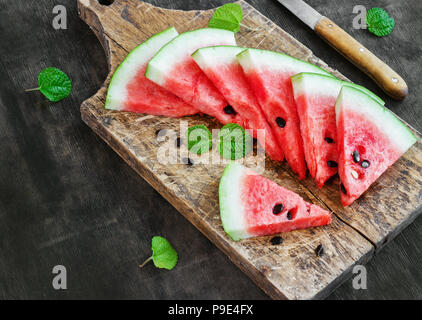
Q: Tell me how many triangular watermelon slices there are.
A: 7